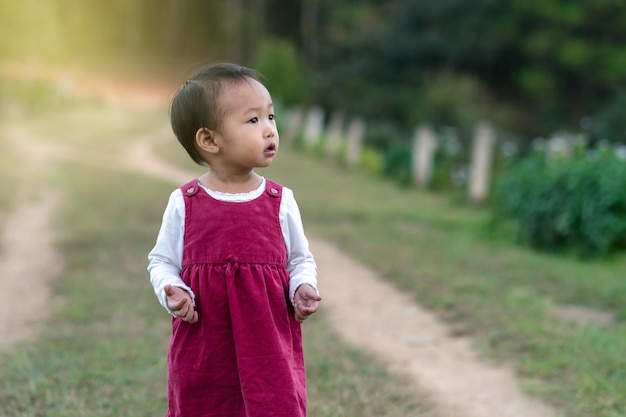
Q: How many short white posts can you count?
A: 6